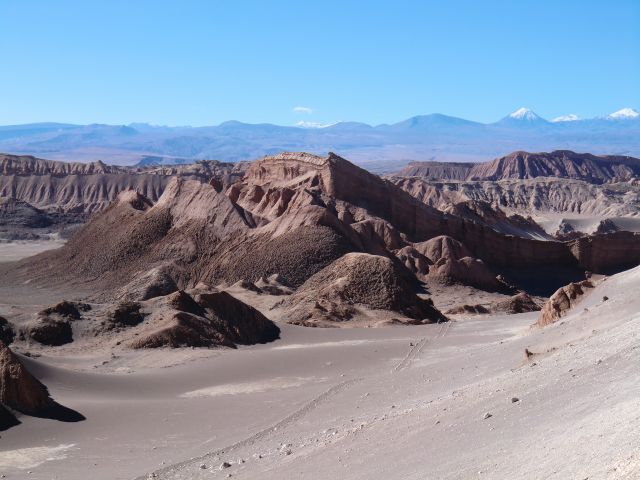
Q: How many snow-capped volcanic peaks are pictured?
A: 3